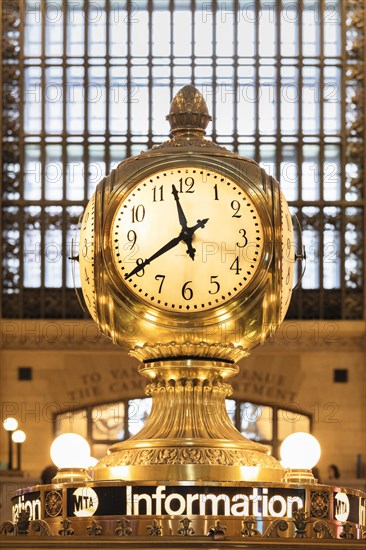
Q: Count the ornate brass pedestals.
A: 1